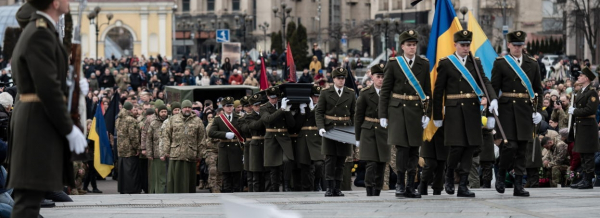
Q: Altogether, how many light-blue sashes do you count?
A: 3